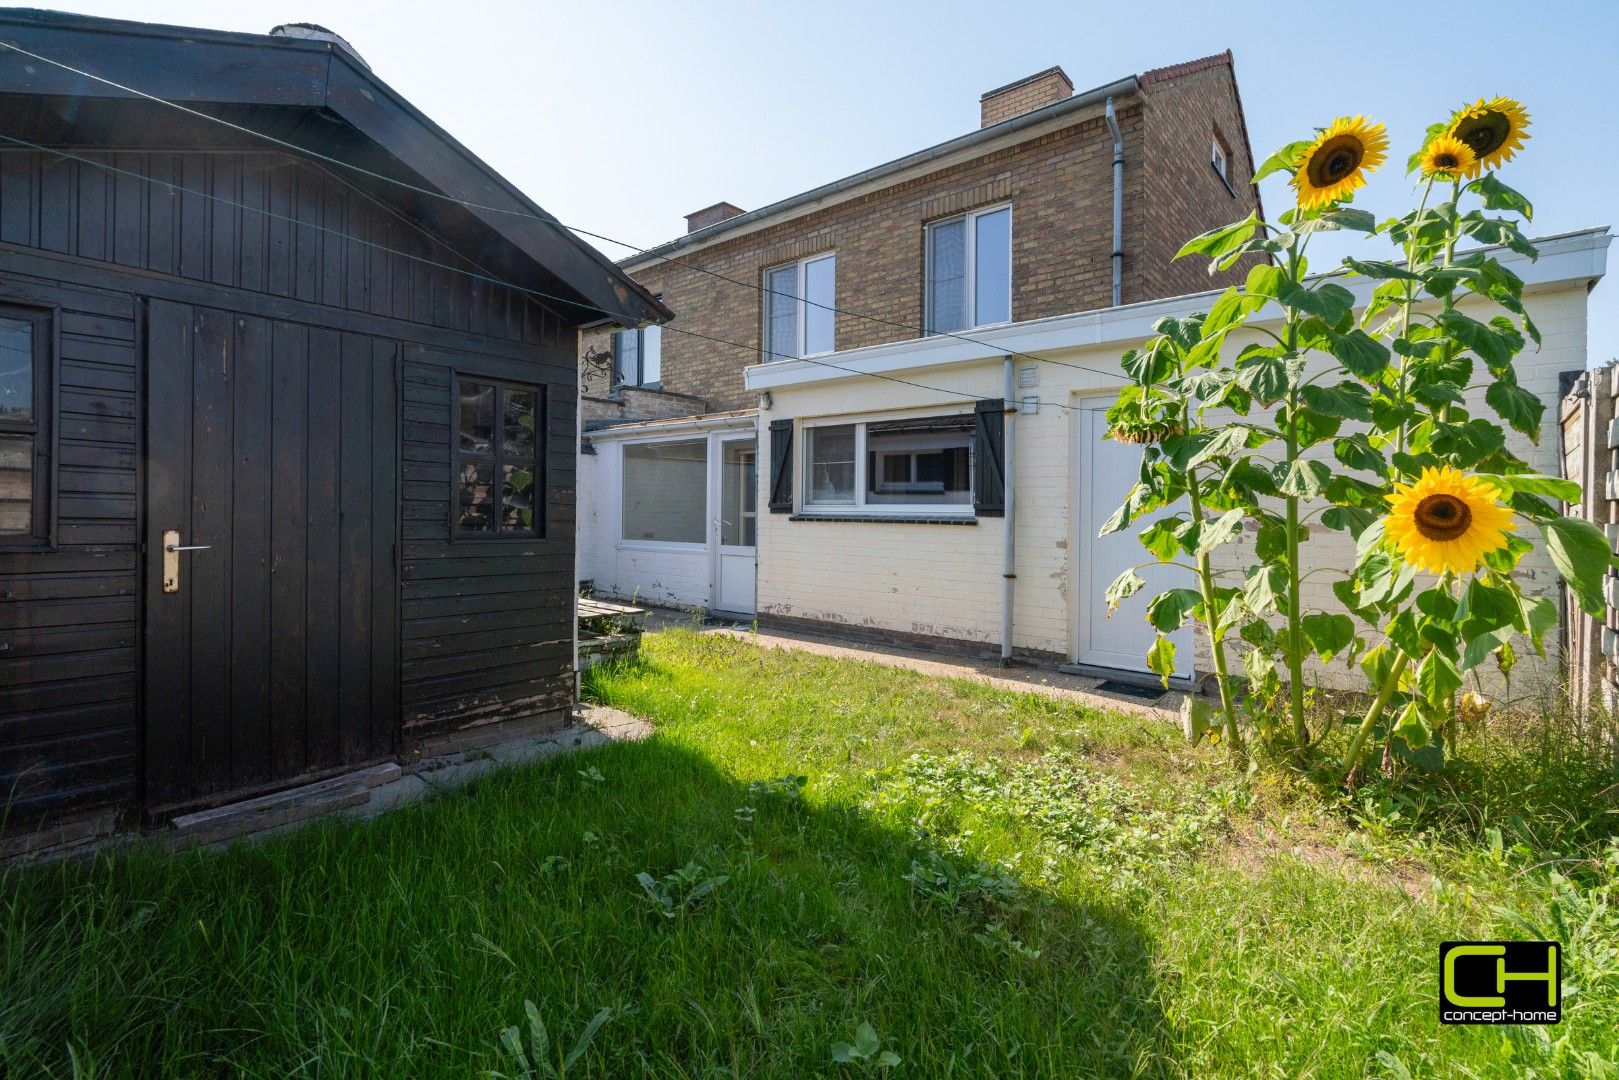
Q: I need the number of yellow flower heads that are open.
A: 4